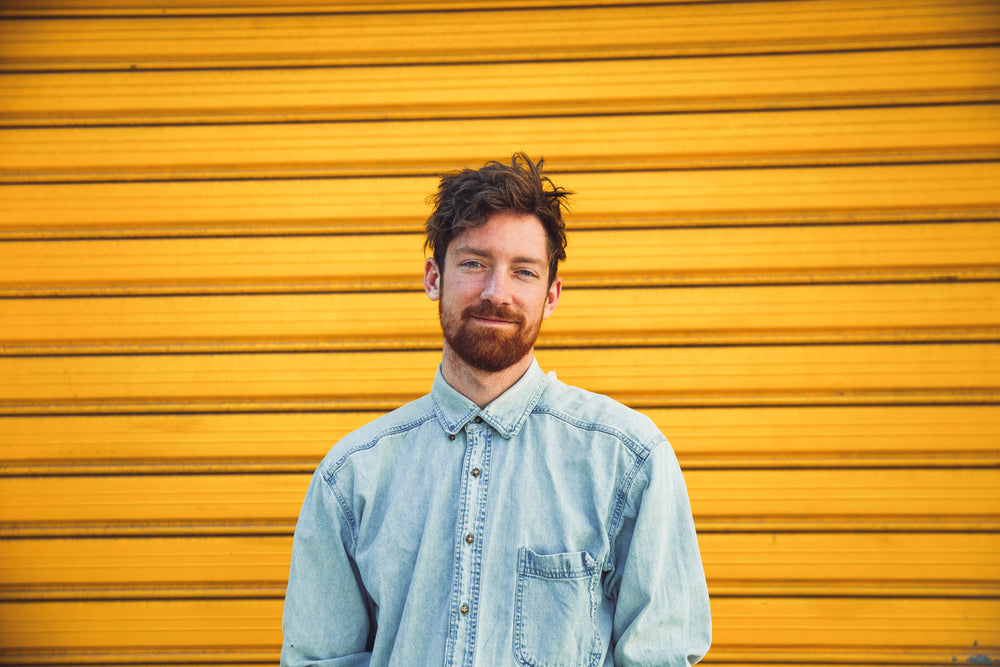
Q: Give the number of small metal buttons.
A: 5